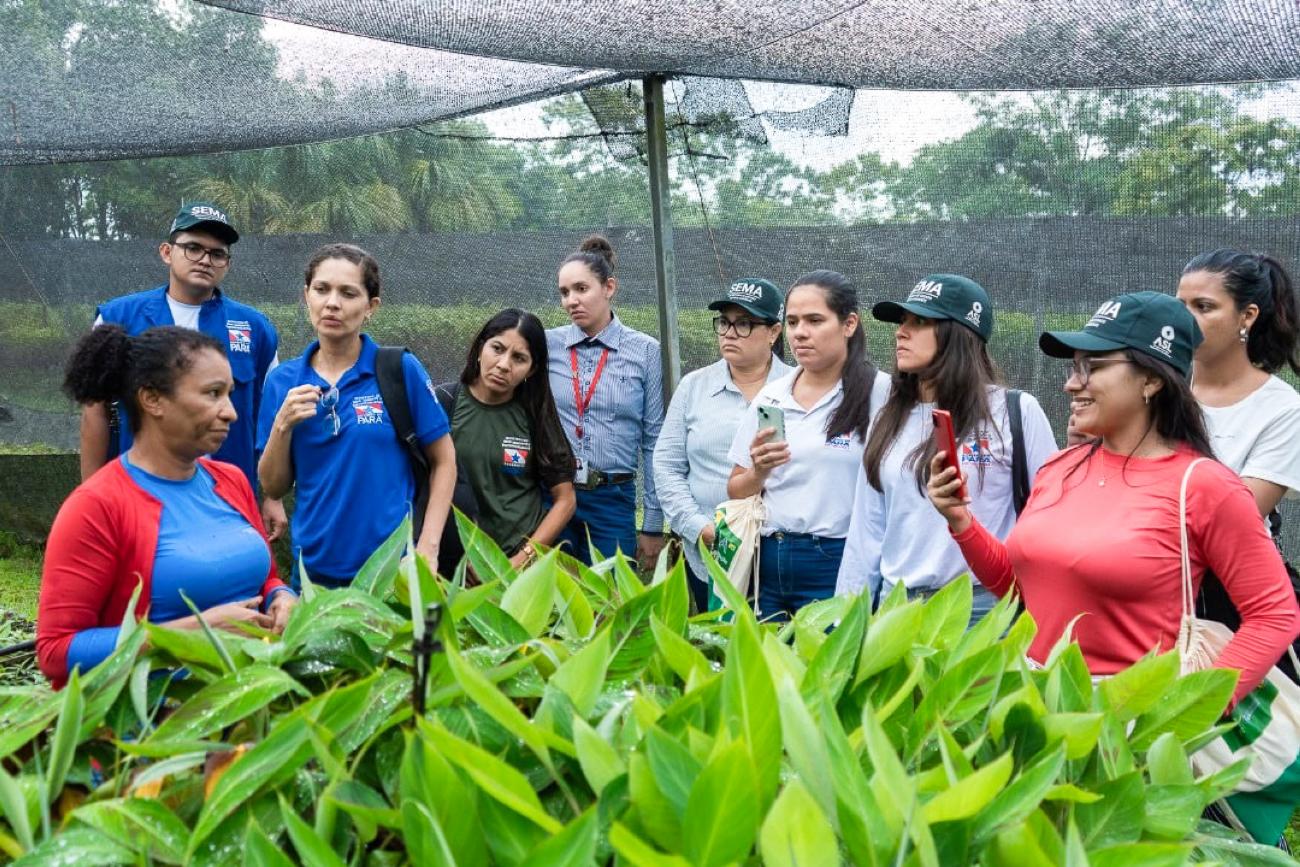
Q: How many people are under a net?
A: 10